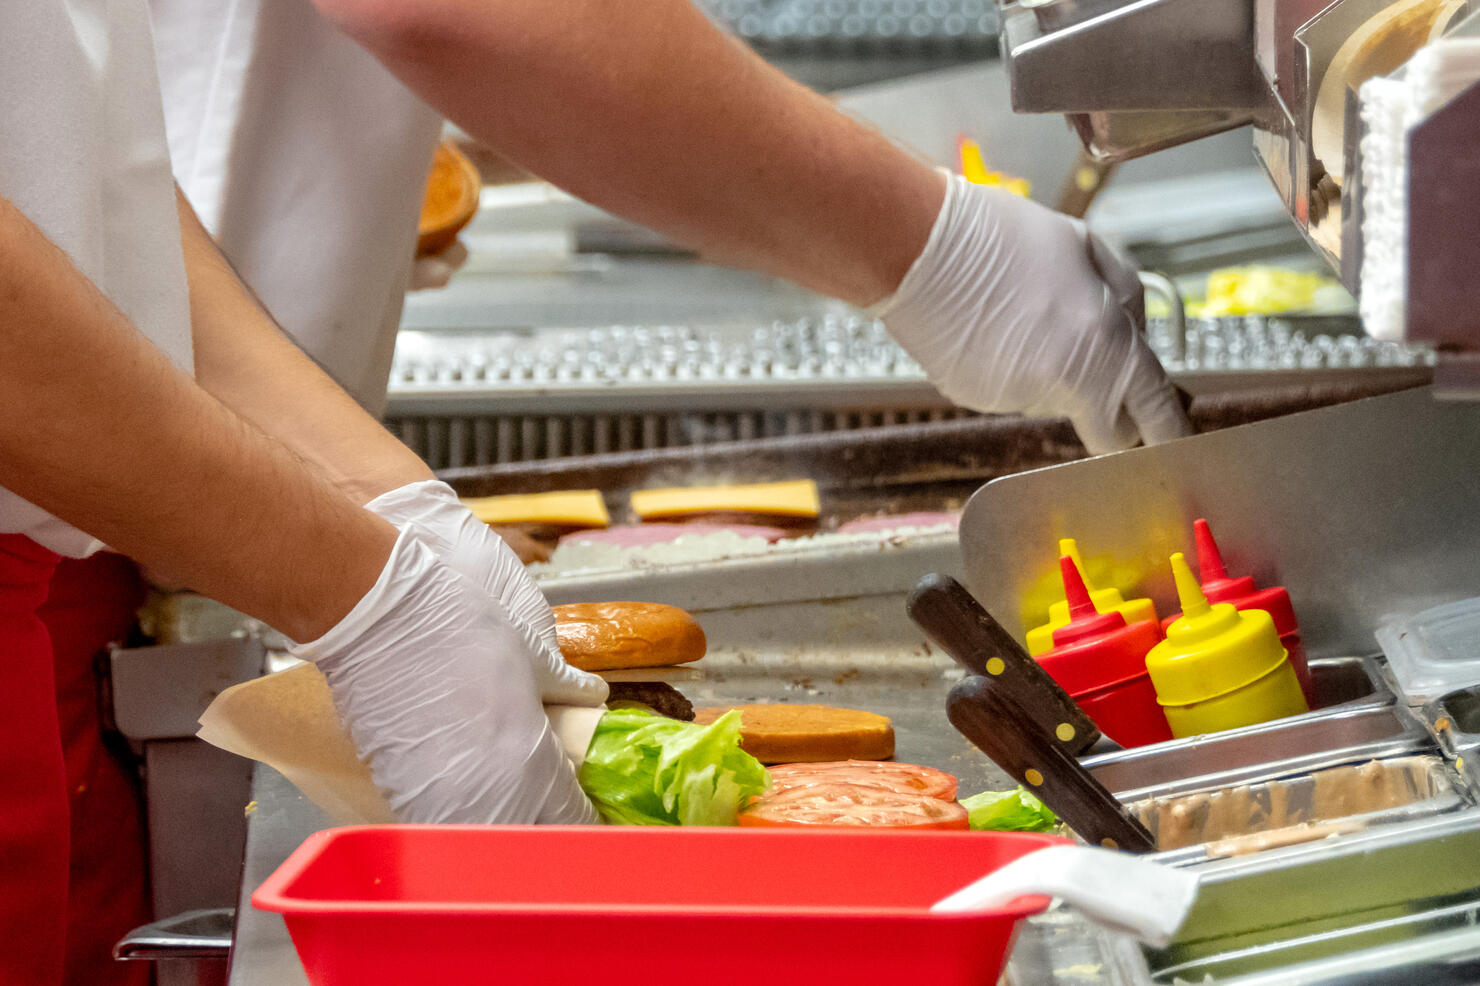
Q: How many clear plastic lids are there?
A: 1